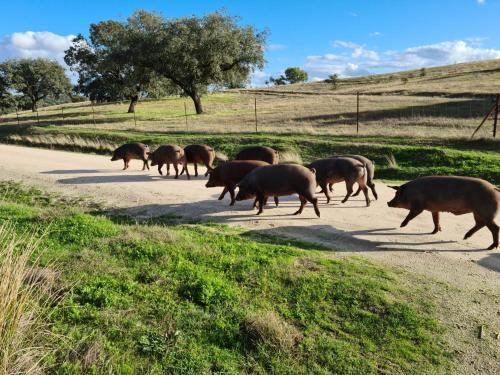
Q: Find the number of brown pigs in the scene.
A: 9